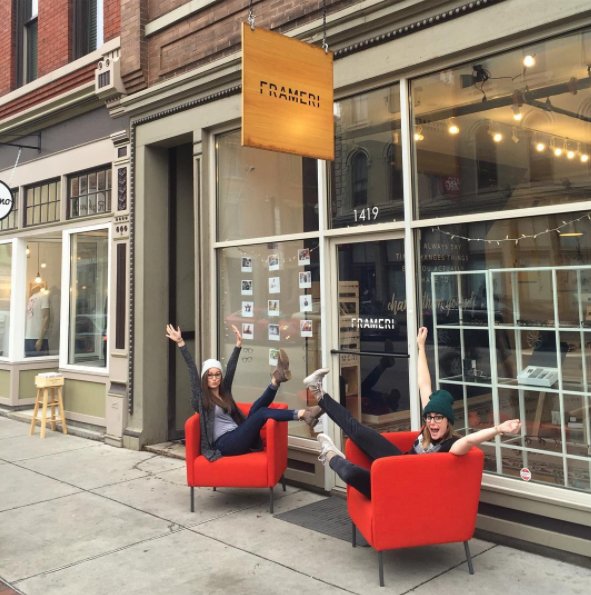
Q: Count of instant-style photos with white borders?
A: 13